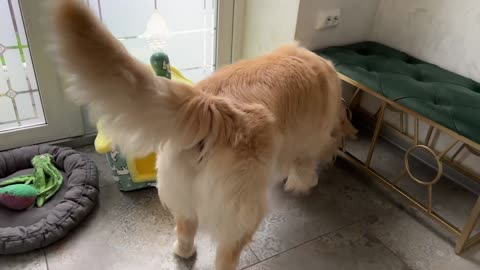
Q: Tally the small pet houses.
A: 1